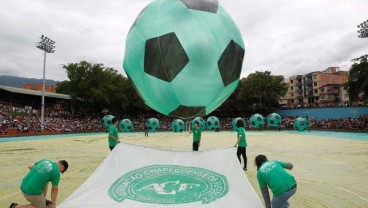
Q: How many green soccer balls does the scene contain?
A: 11